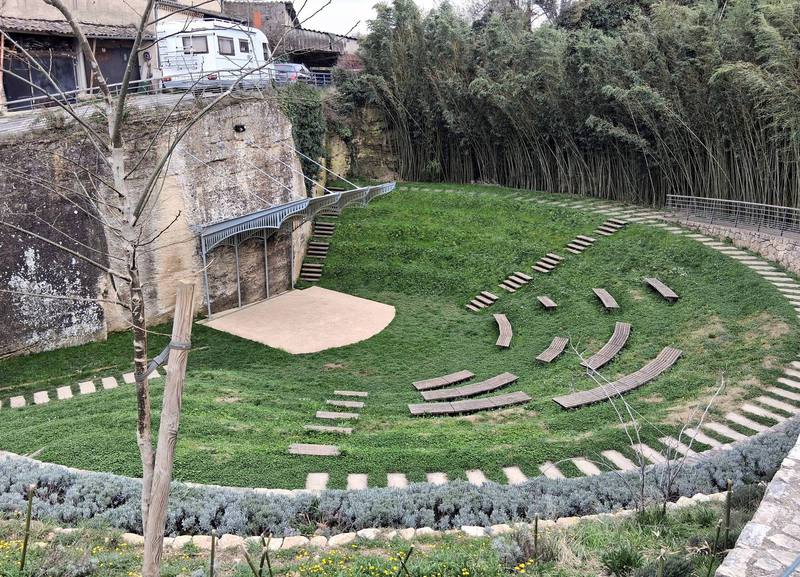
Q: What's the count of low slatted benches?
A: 10